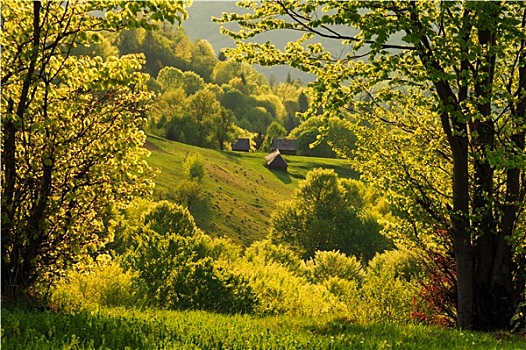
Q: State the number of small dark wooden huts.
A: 3